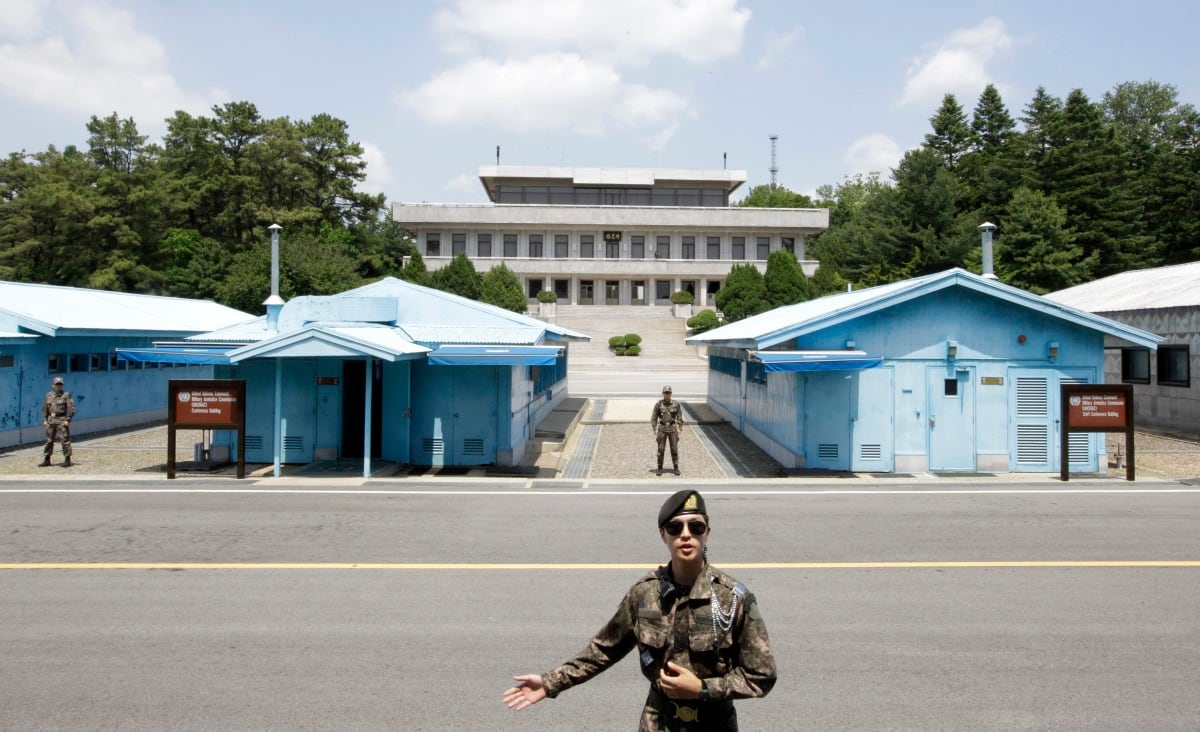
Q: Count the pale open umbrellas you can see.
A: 0